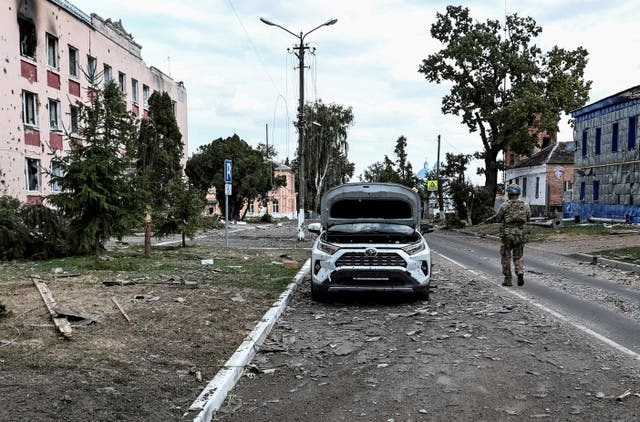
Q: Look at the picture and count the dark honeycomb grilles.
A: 1